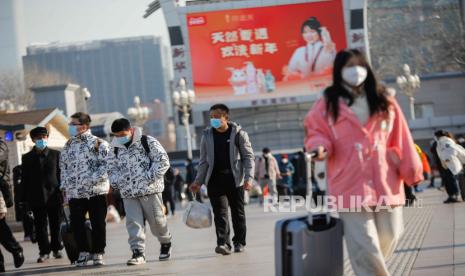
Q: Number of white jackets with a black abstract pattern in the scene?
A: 2